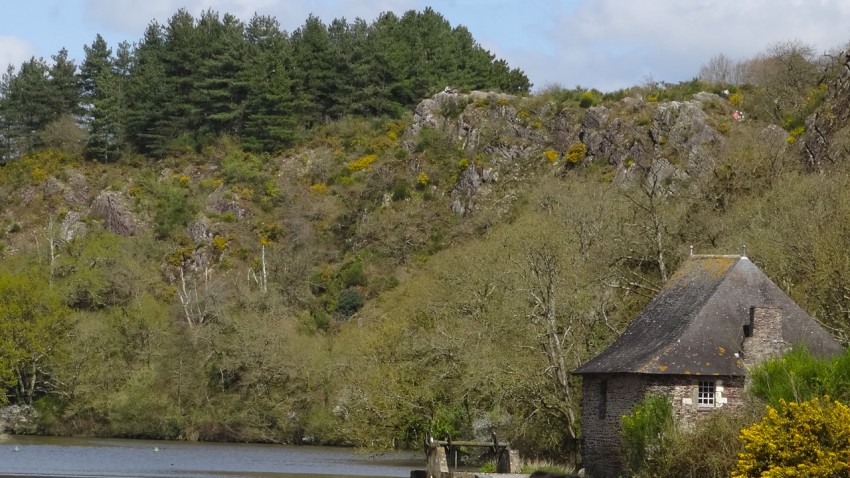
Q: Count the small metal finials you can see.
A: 2